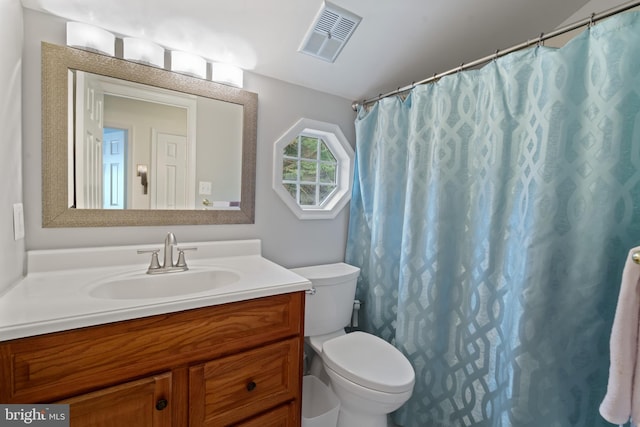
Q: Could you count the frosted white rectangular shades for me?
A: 4